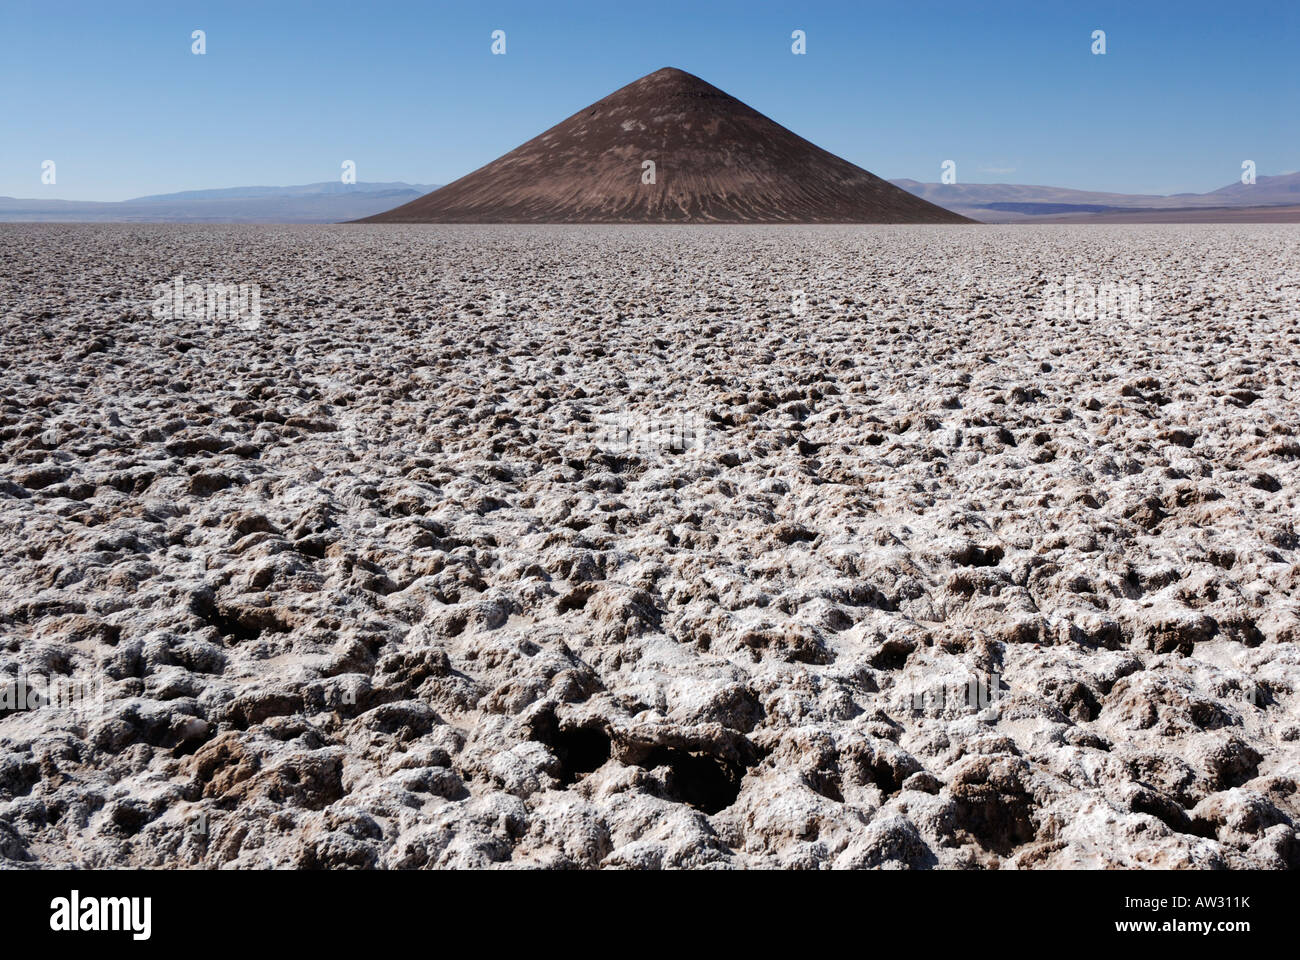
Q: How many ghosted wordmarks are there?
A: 5